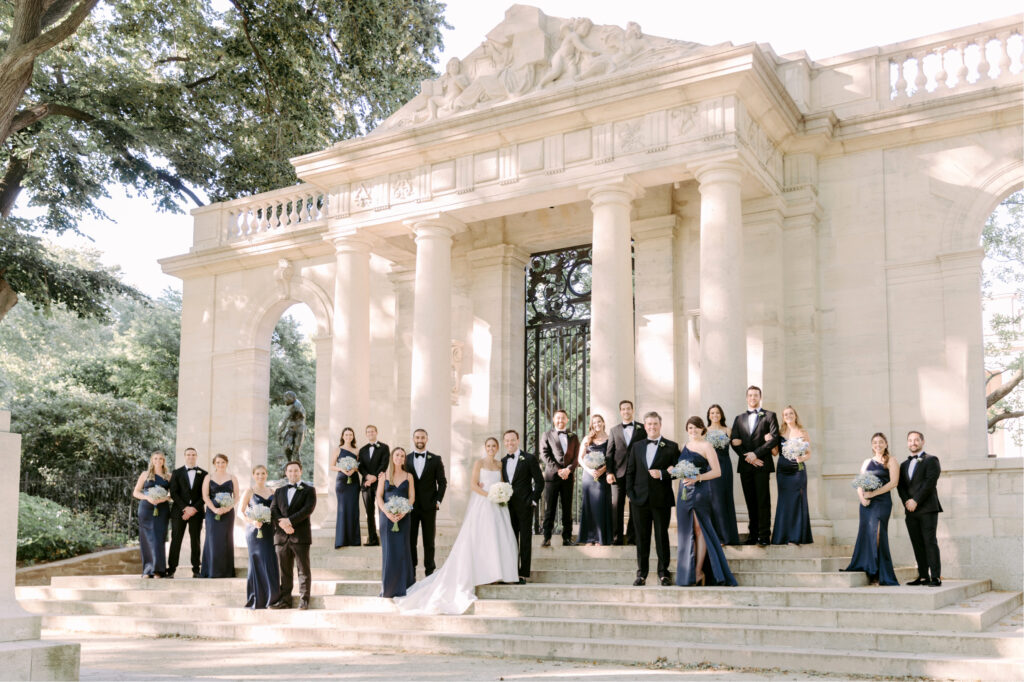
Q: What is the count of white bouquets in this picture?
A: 1